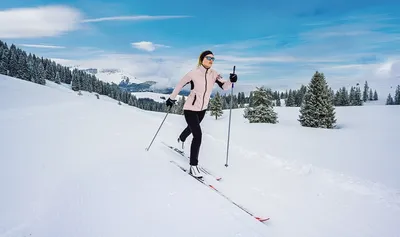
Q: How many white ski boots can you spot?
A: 2